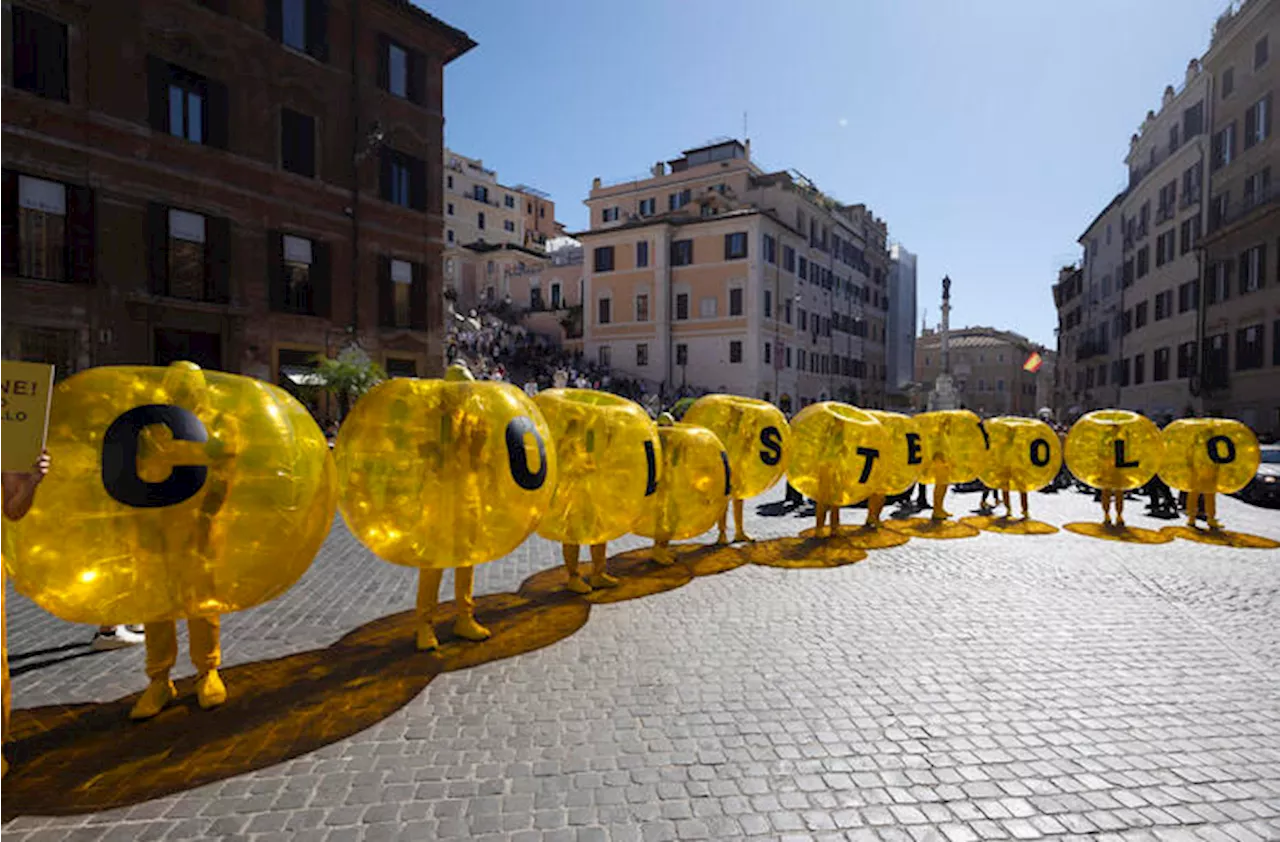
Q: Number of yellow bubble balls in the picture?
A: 11